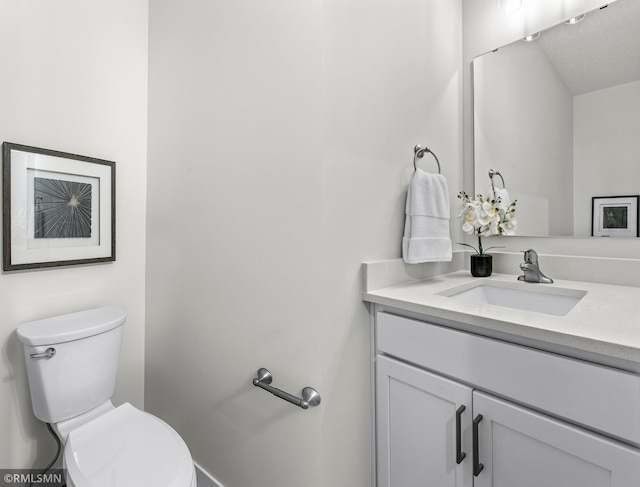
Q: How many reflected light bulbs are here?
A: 2